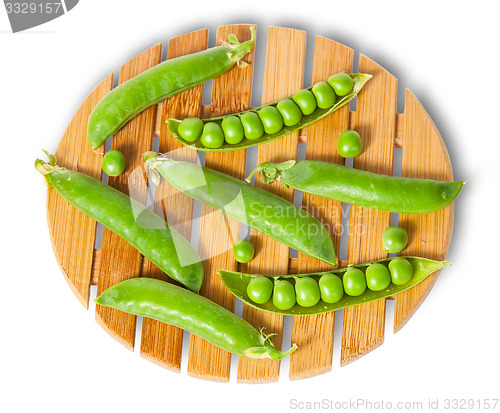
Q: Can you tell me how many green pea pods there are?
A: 7